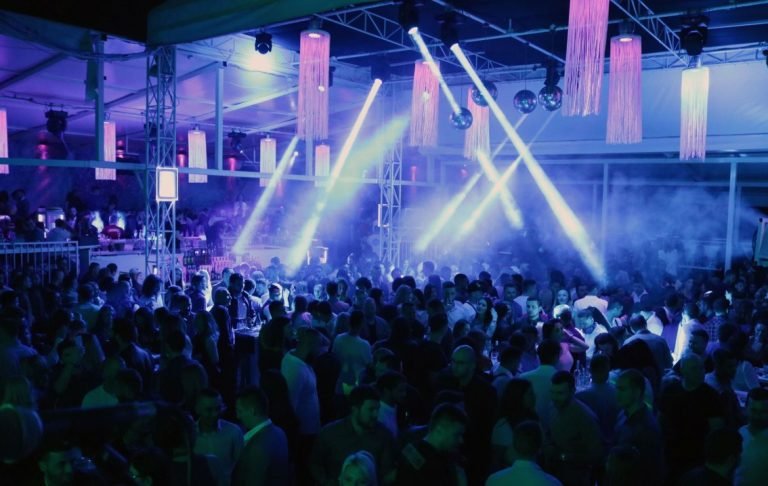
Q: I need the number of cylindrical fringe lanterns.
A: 11